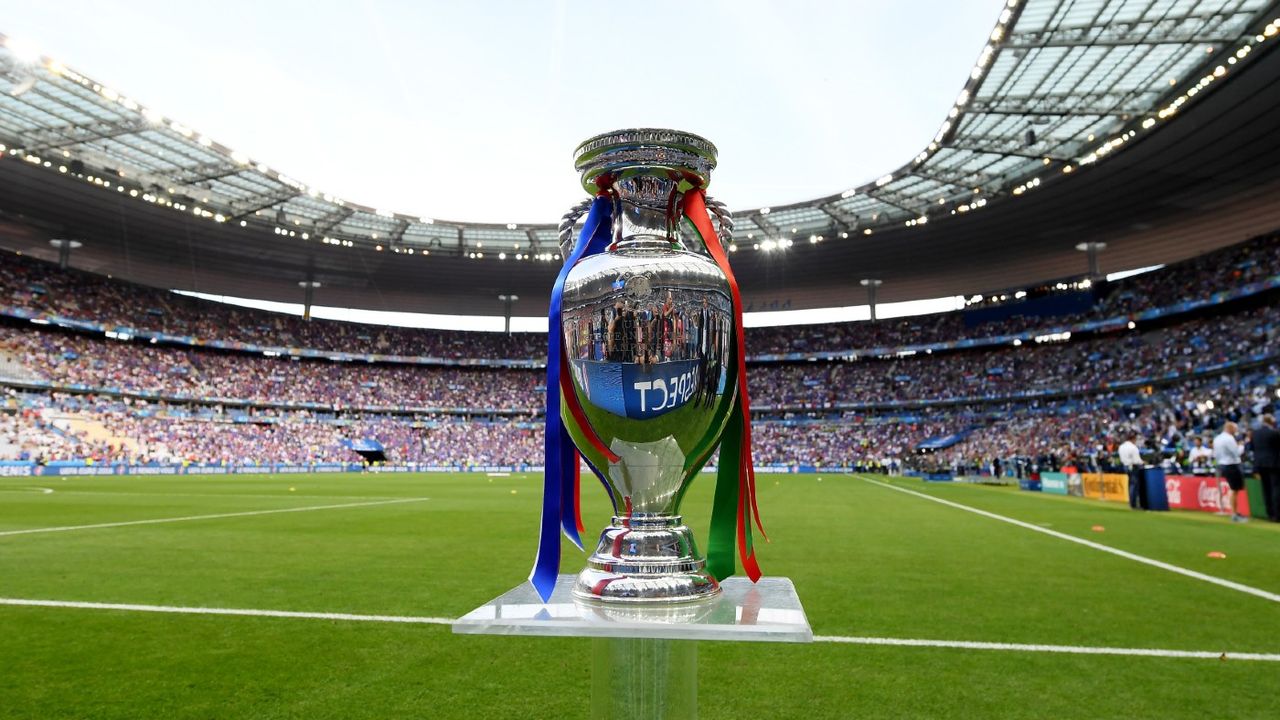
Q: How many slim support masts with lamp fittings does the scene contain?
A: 5